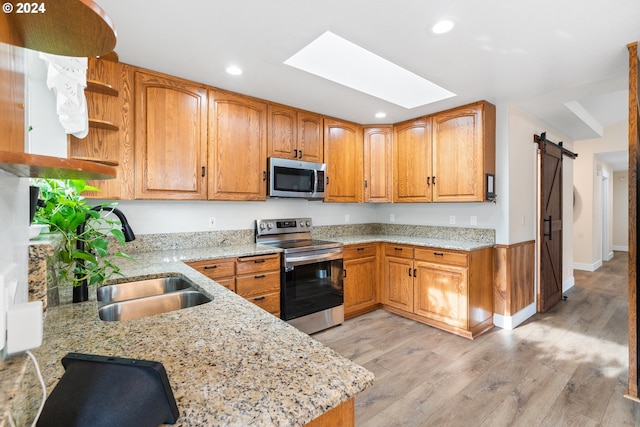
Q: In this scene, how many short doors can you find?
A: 2